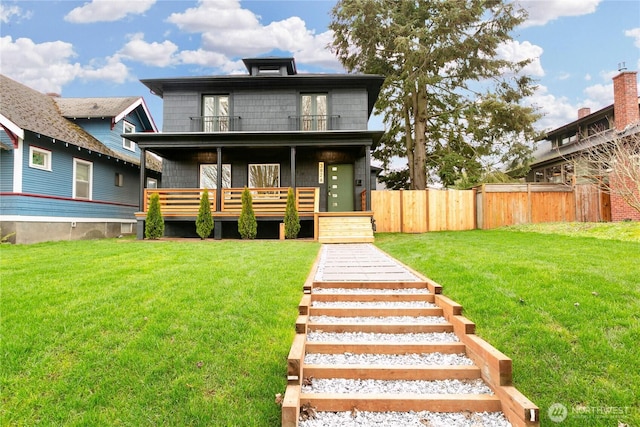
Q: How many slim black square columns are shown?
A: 4